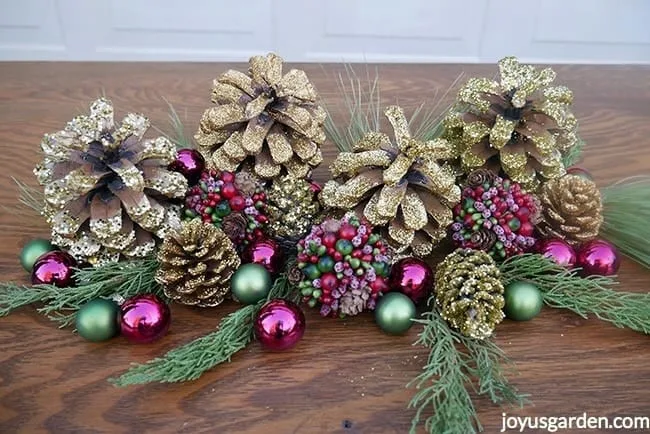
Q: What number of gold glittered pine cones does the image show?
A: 8